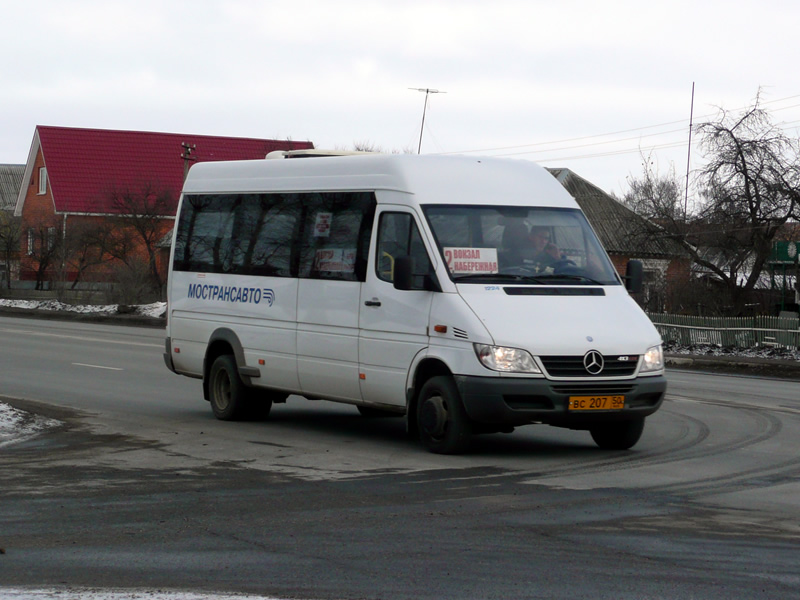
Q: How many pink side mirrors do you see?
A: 0